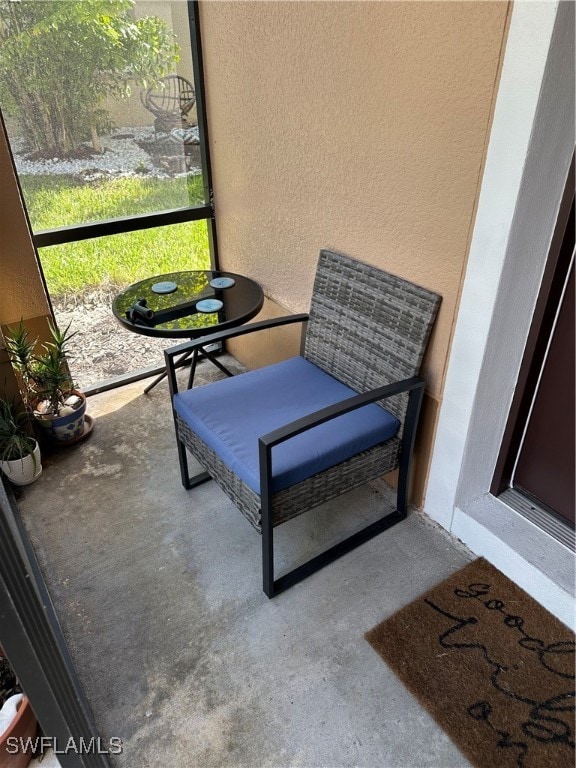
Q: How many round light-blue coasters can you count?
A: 3